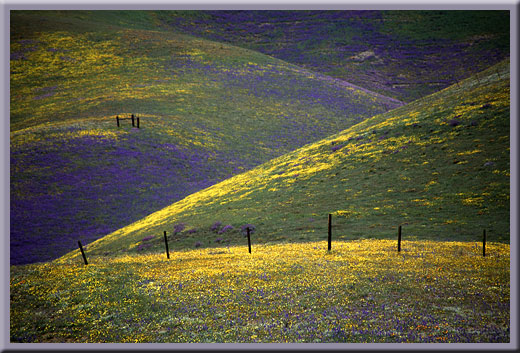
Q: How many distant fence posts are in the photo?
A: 3